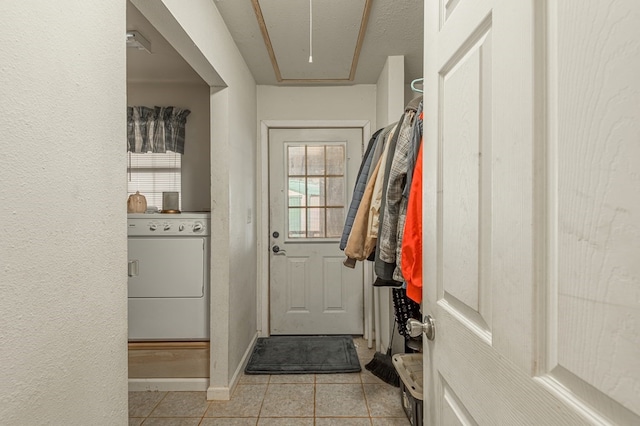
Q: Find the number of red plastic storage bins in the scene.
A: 0